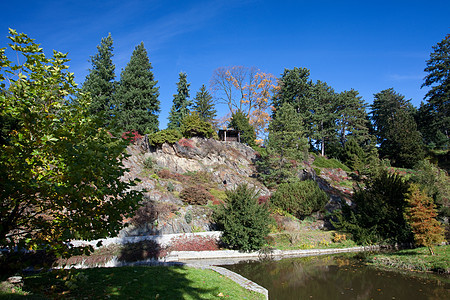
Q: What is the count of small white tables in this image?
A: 0